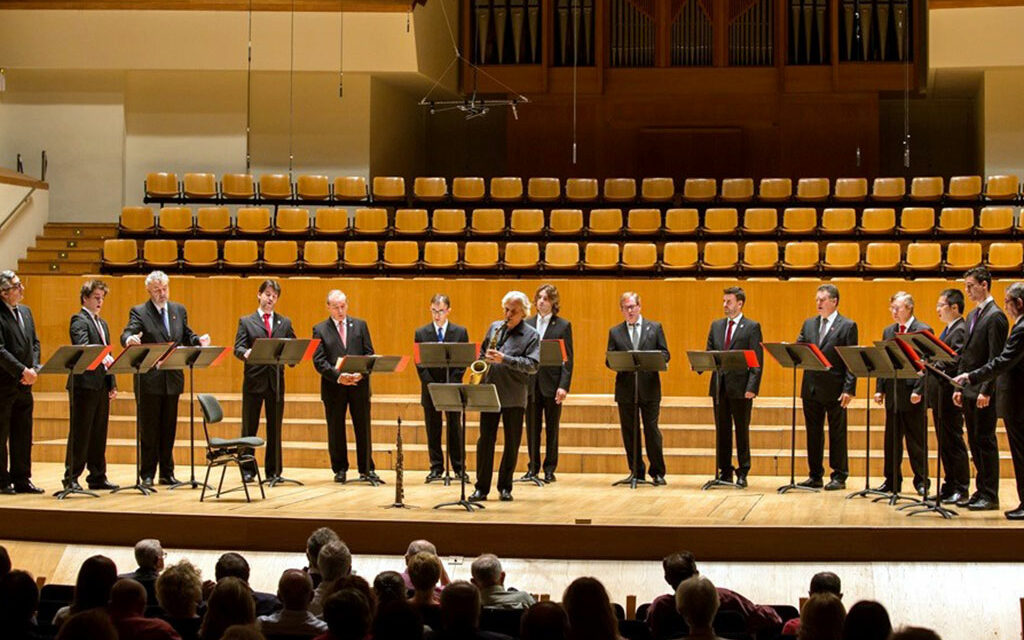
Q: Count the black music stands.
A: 15